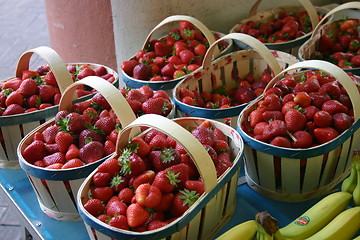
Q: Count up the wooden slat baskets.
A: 8